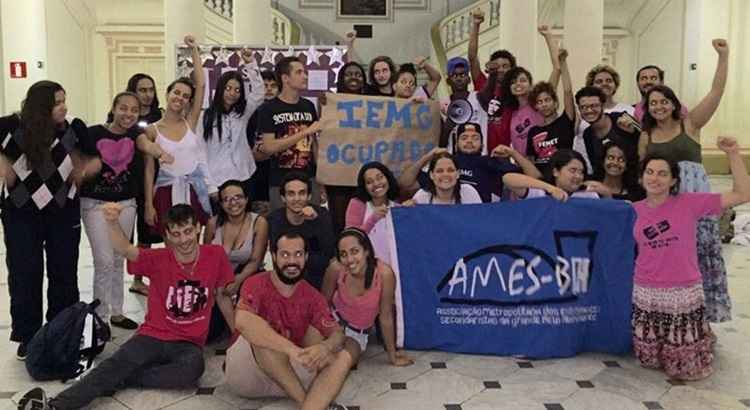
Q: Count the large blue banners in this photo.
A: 1